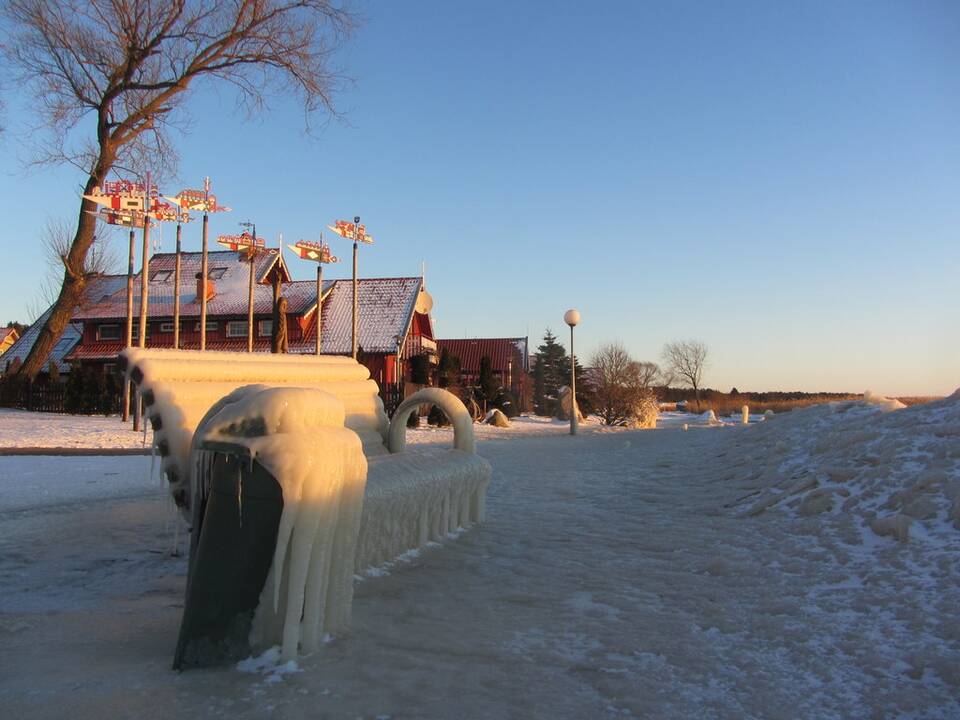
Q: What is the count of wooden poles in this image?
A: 7